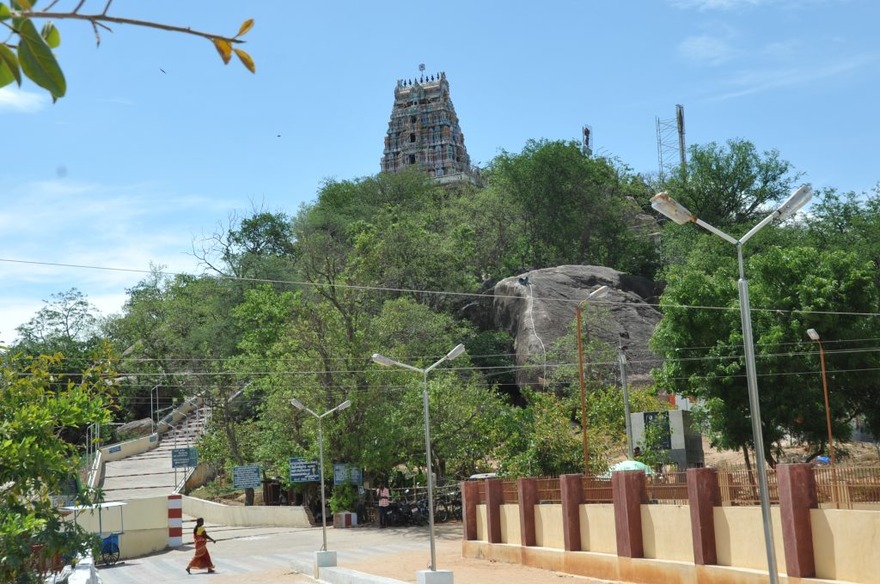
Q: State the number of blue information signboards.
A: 4